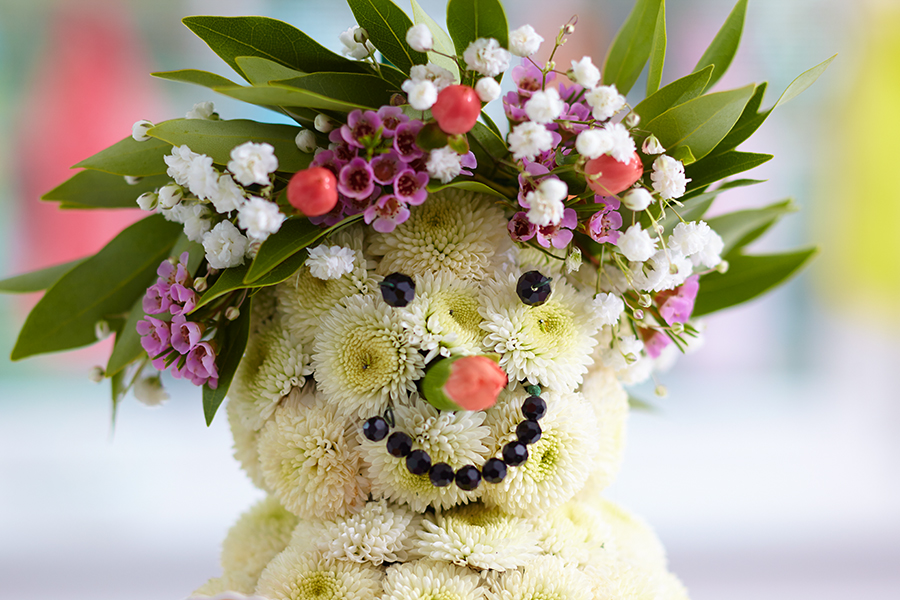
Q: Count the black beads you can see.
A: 11